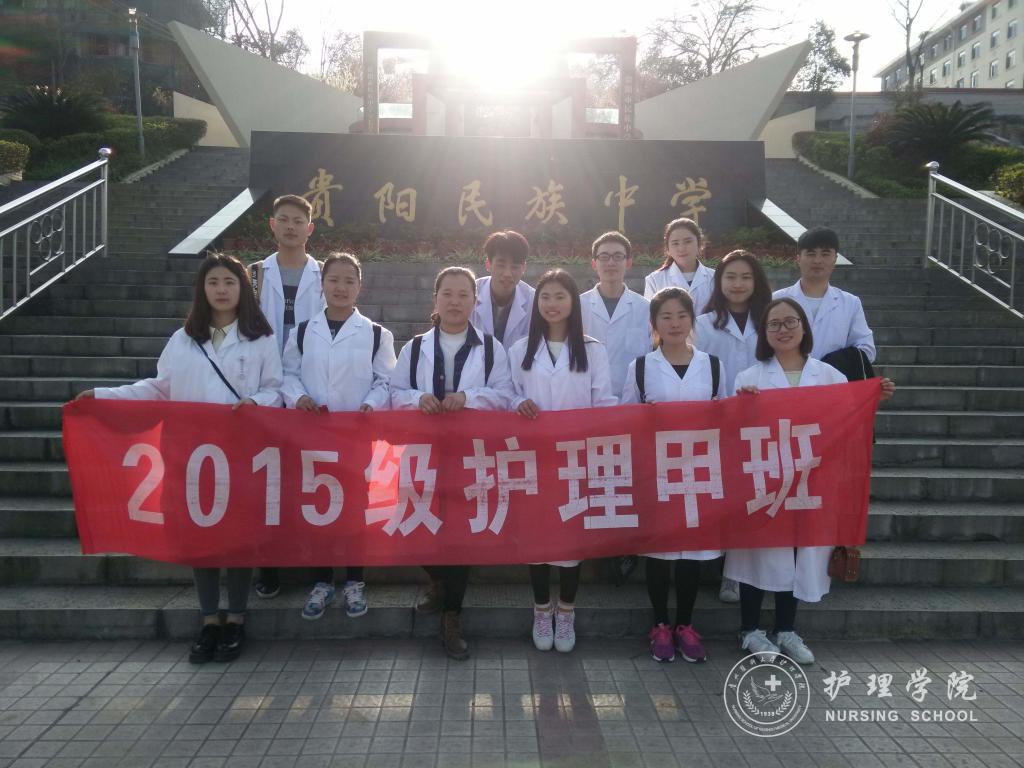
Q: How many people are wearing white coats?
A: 12